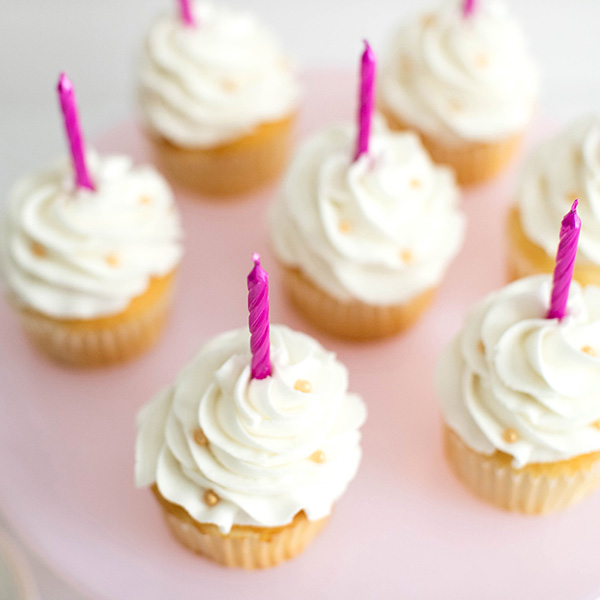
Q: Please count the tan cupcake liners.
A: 7